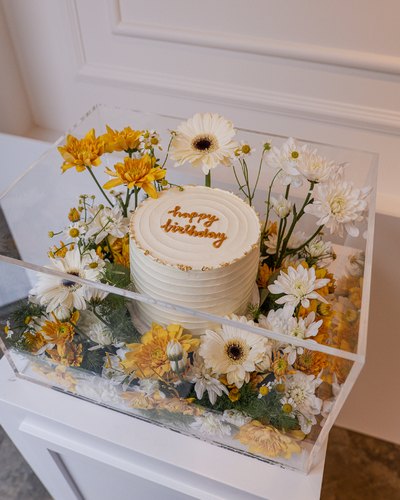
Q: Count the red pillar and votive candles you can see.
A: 0